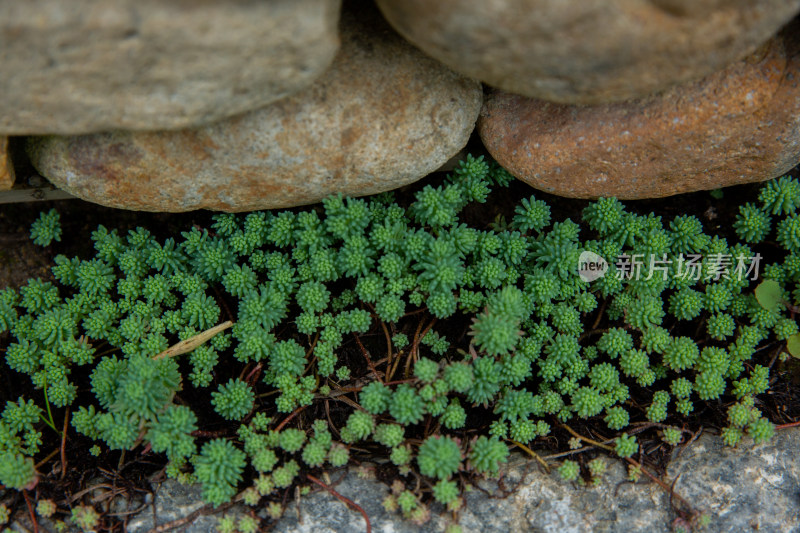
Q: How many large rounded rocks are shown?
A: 4